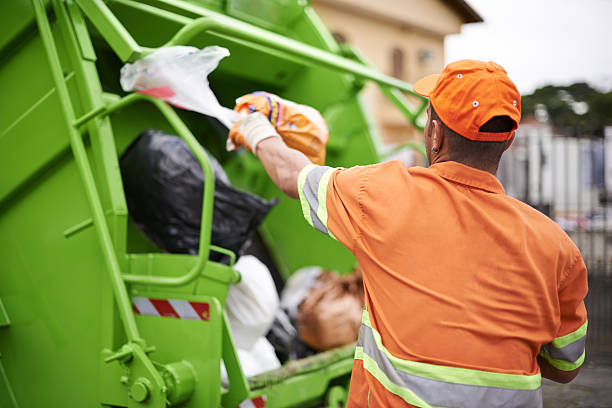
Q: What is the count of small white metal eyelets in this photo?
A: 3